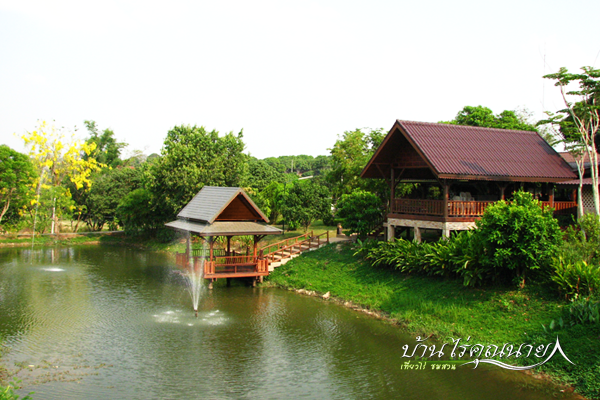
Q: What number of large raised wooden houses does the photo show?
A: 1